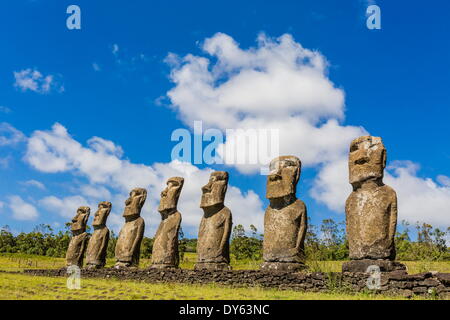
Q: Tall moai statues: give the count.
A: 7